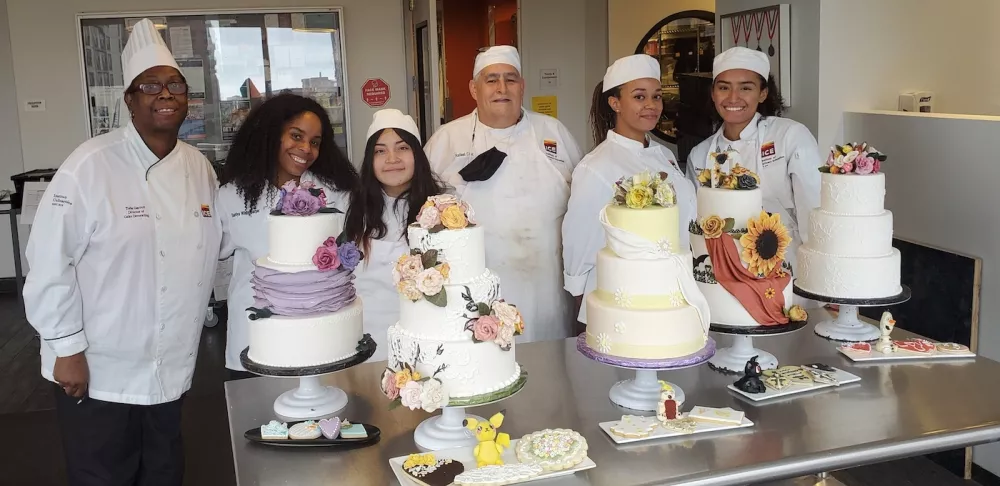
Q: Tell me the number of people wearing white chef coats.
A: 6